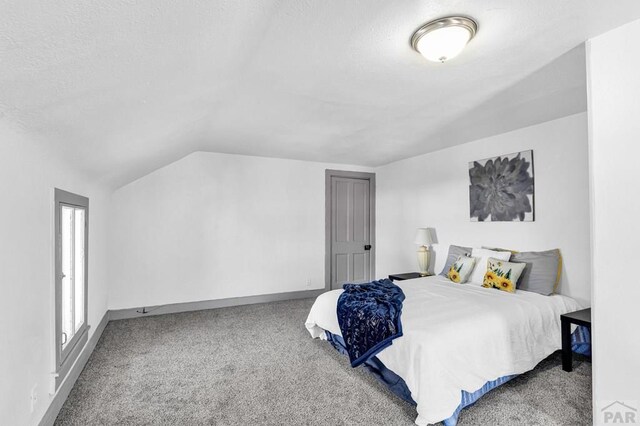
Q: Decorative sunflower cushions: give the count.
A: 2